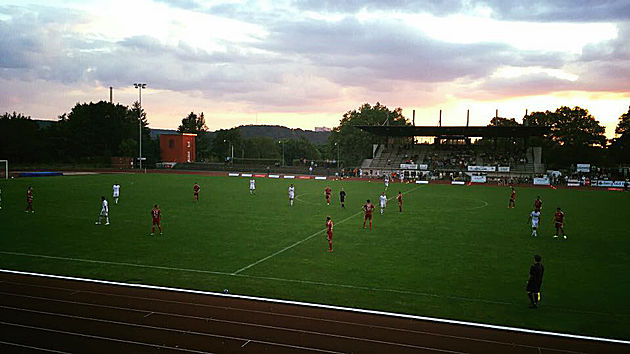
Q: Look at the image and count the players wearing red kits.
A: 10